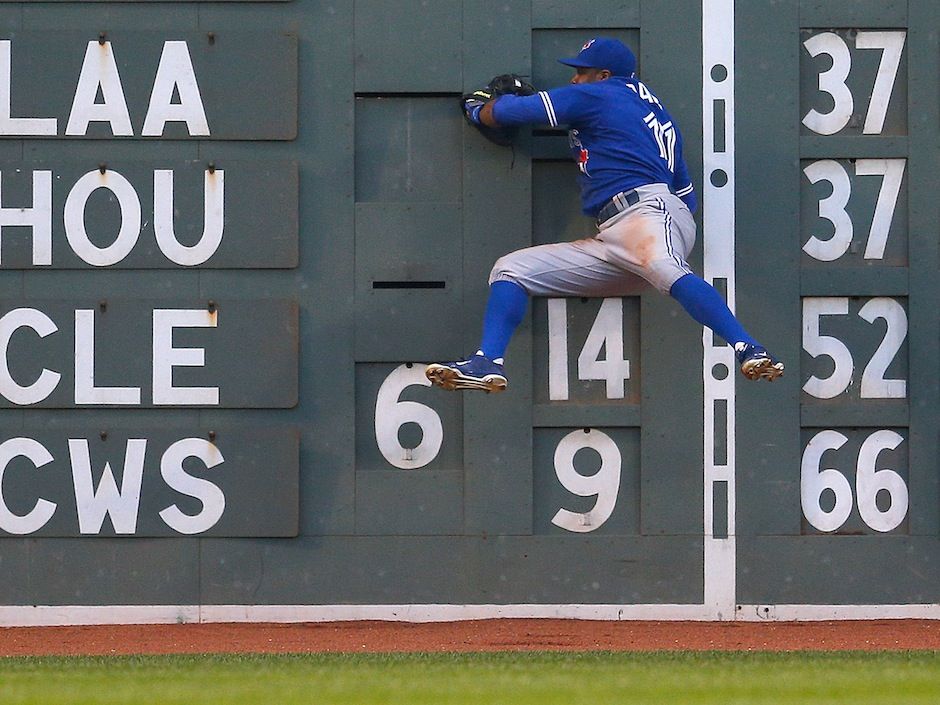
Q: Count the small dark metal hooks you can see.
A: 8